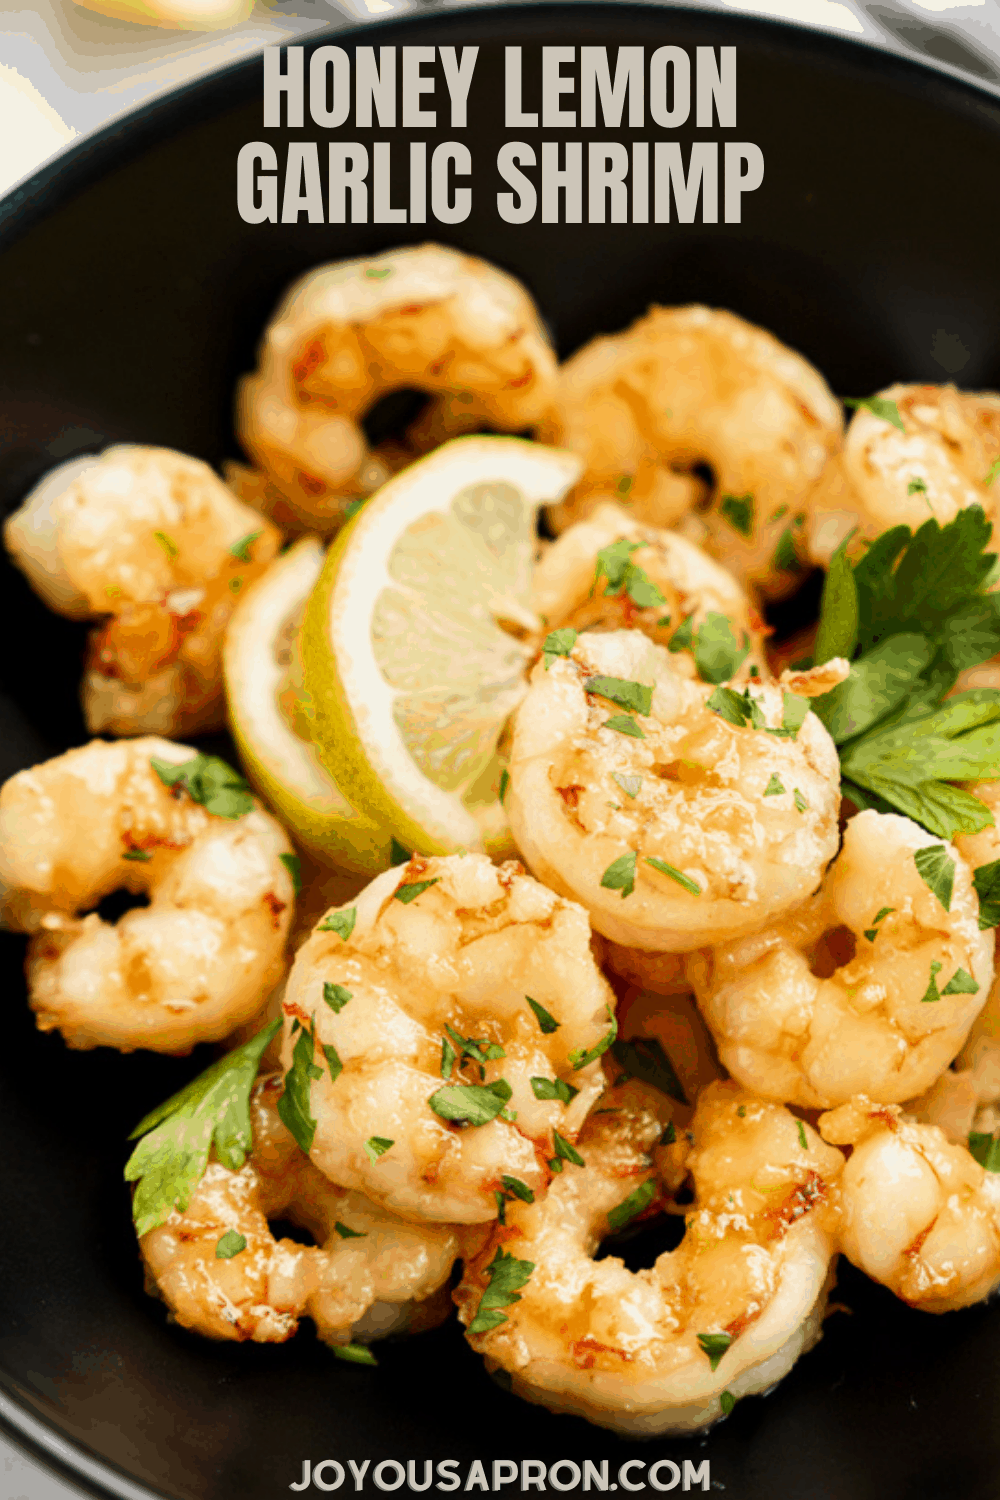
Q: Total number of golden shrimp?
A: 12